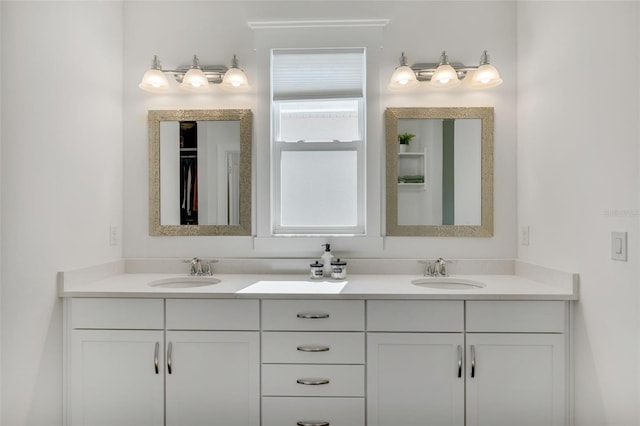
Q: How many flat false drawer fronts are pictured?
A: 4